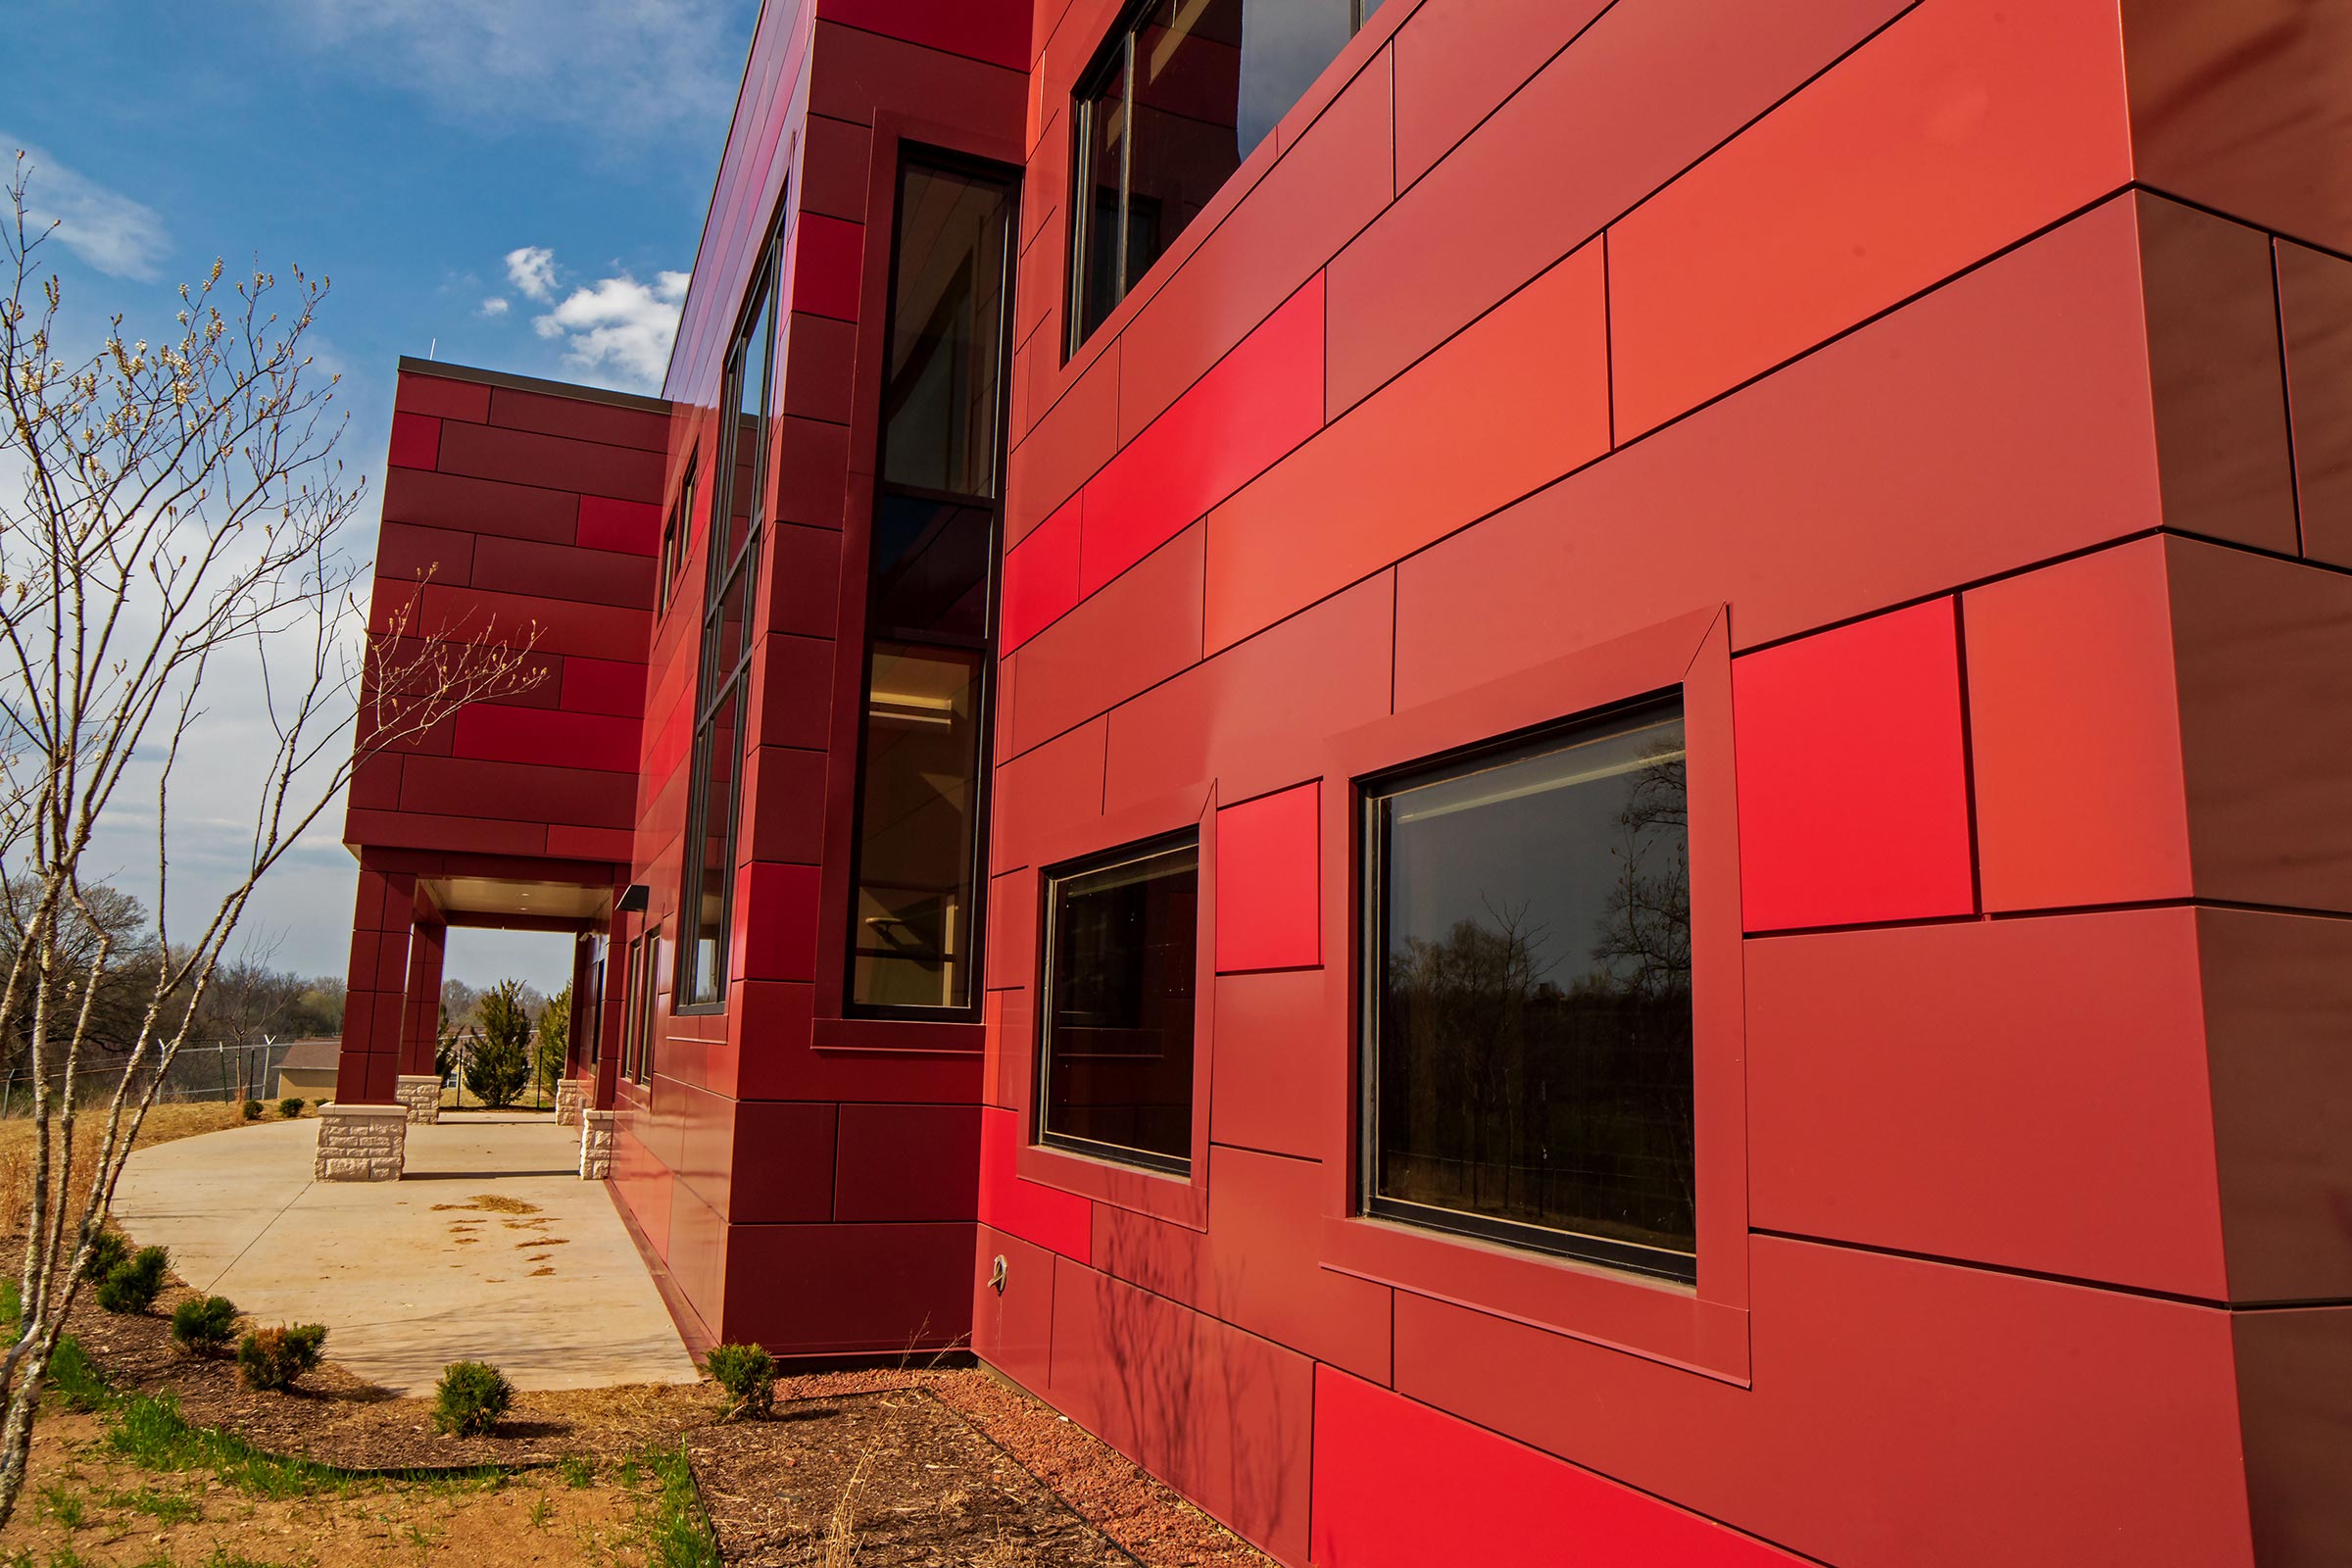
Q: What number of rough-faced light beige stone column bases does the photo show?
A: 4